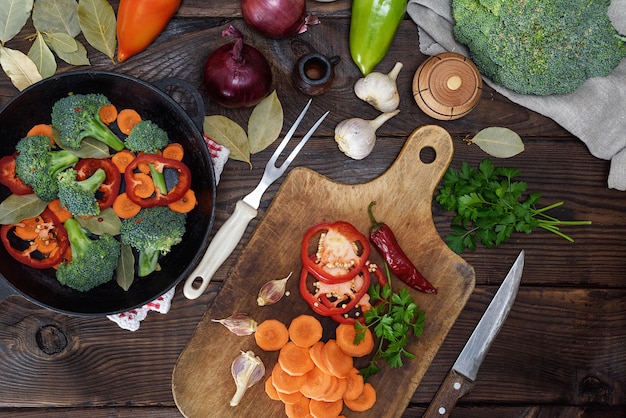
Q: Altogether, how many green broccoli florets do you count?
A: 6